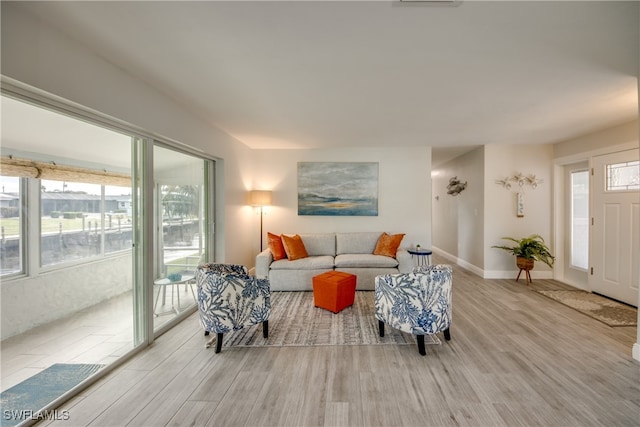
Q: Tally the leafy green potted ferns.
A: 1